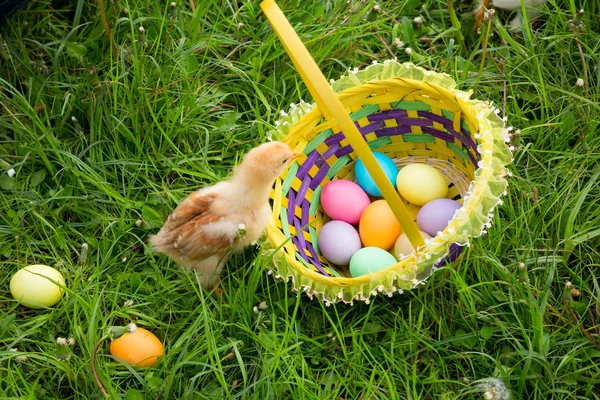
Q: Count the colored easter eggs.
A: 10